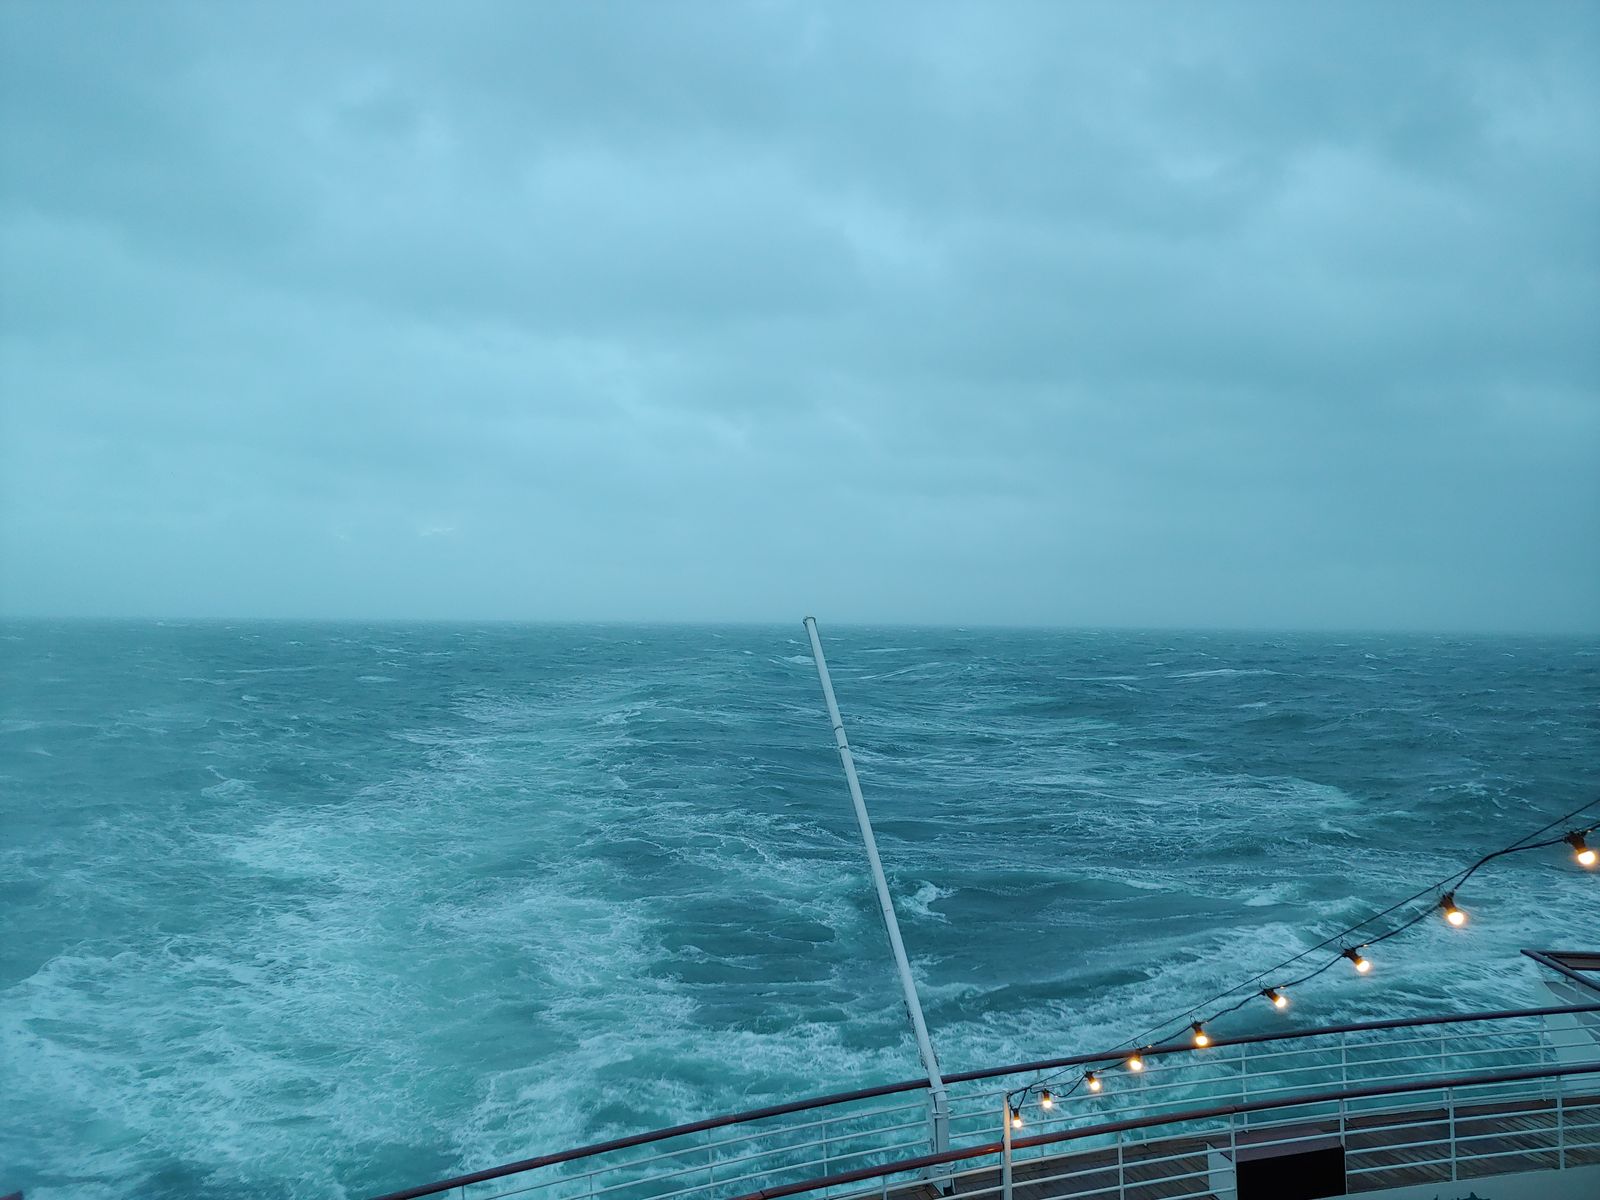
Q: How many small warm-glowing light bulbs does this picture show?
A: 9